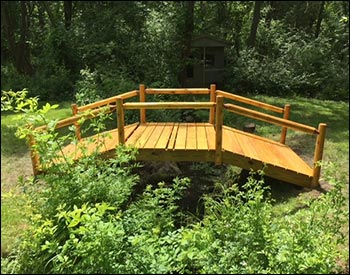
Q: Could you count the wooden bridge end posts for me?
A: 4